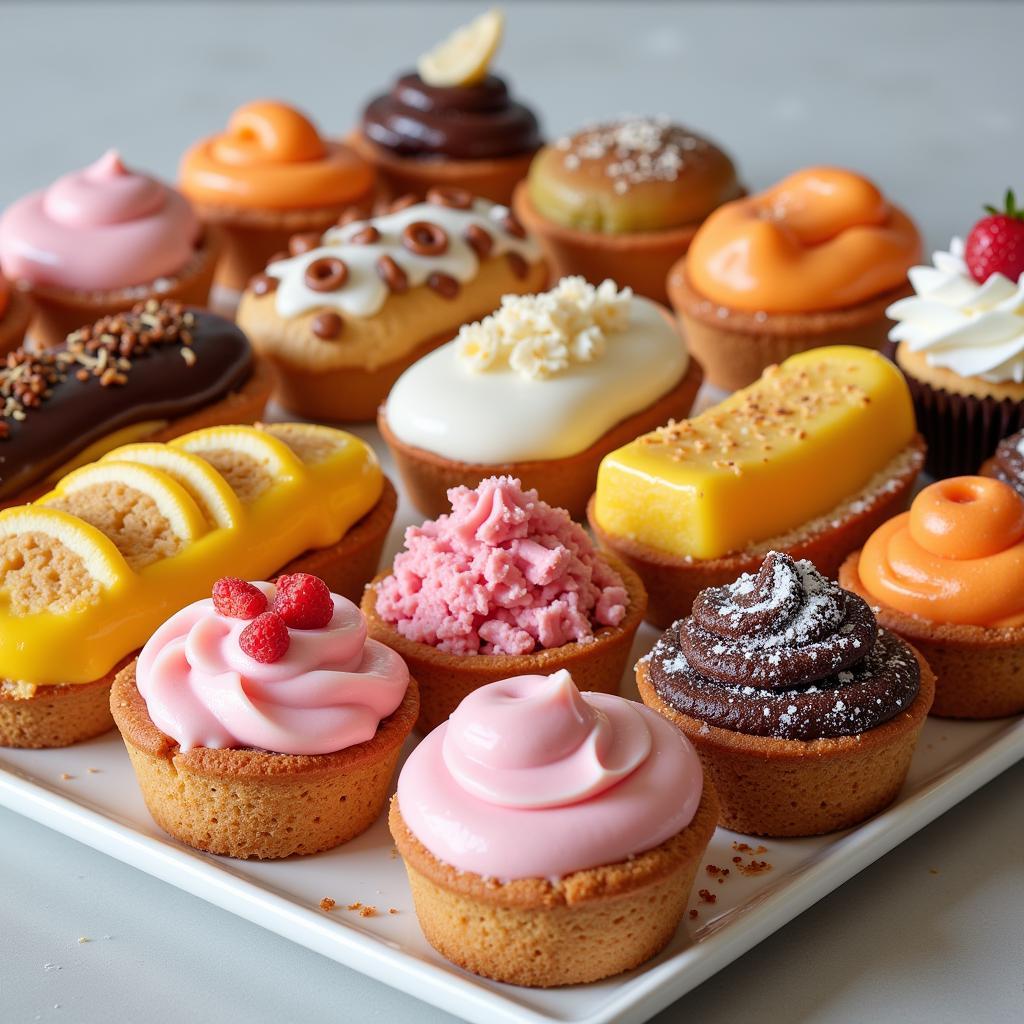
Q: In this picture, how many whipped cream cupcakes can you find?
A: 1